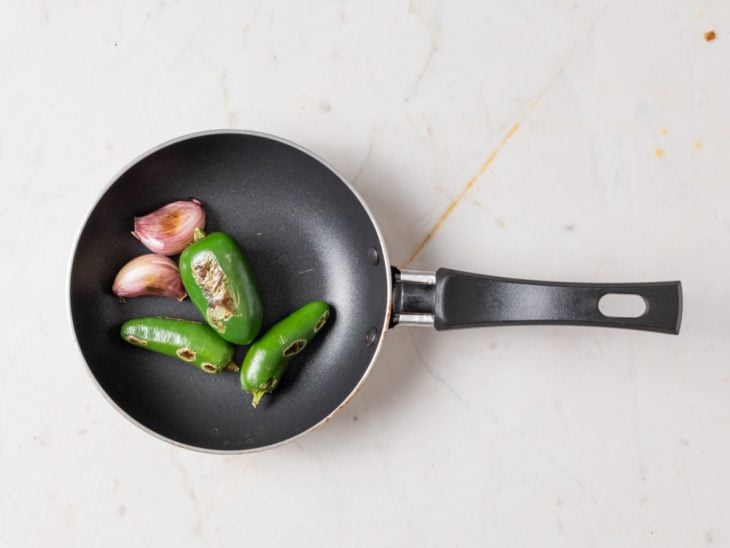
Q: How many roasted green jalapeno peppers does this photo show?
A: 3